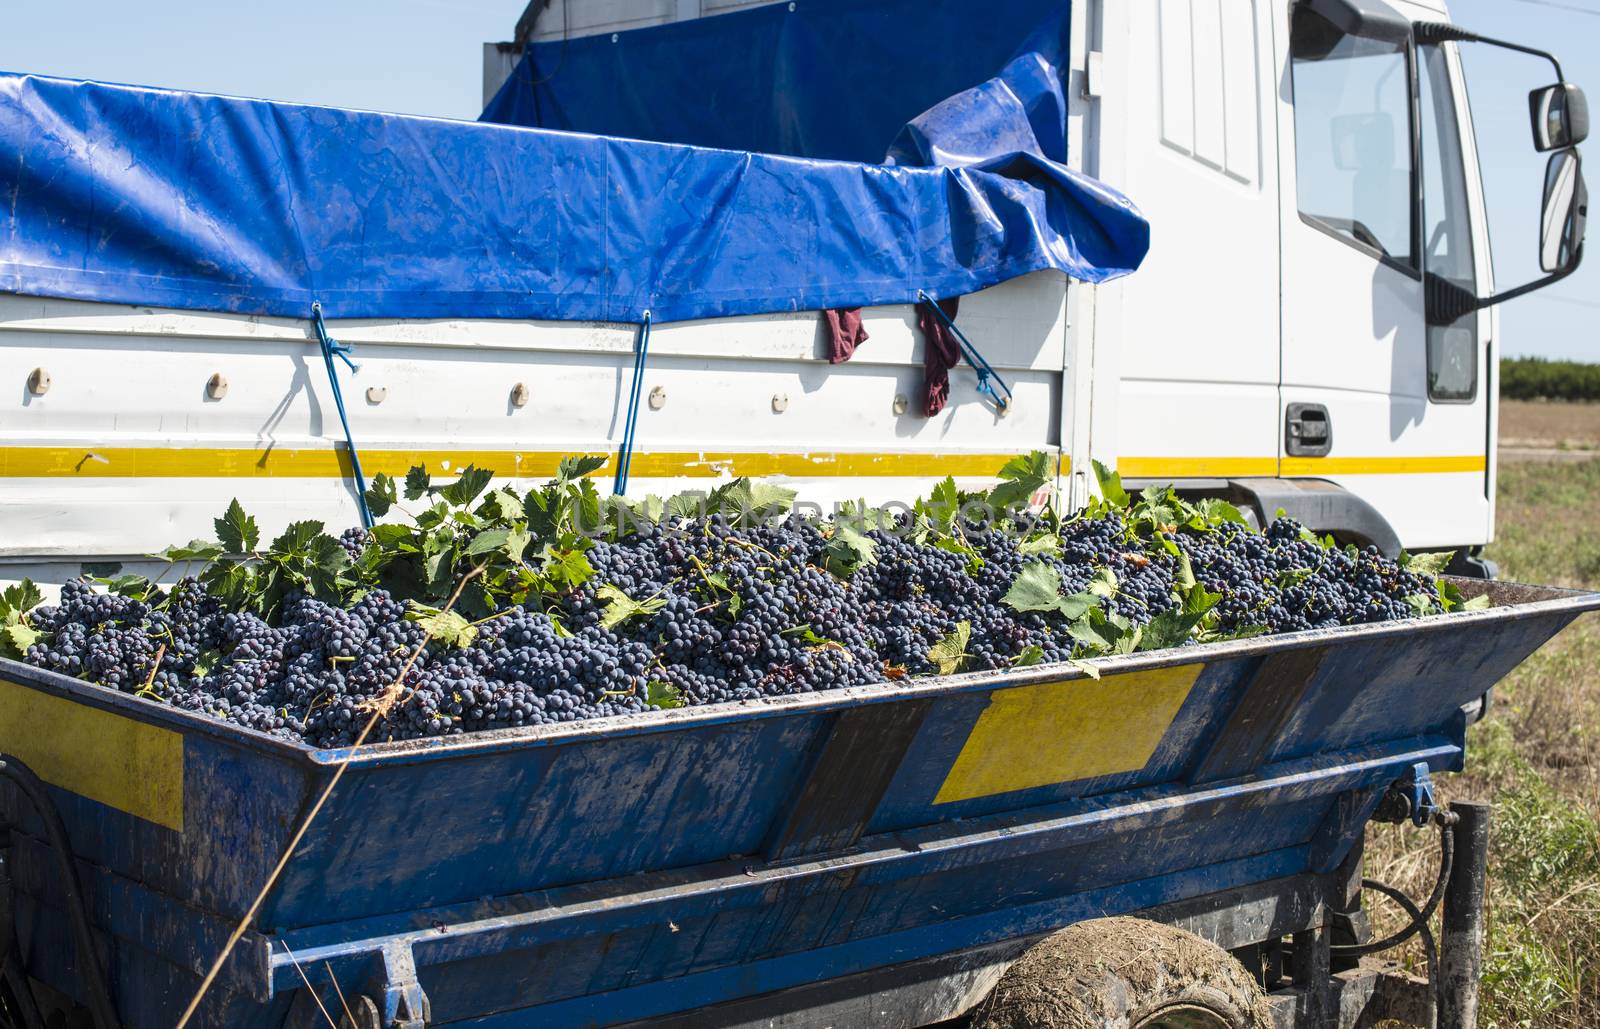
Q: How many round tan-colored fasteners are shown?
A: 8